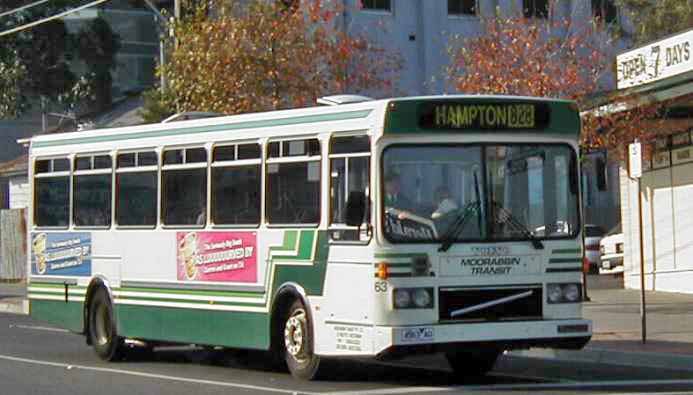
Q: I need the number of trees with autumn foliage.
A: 2